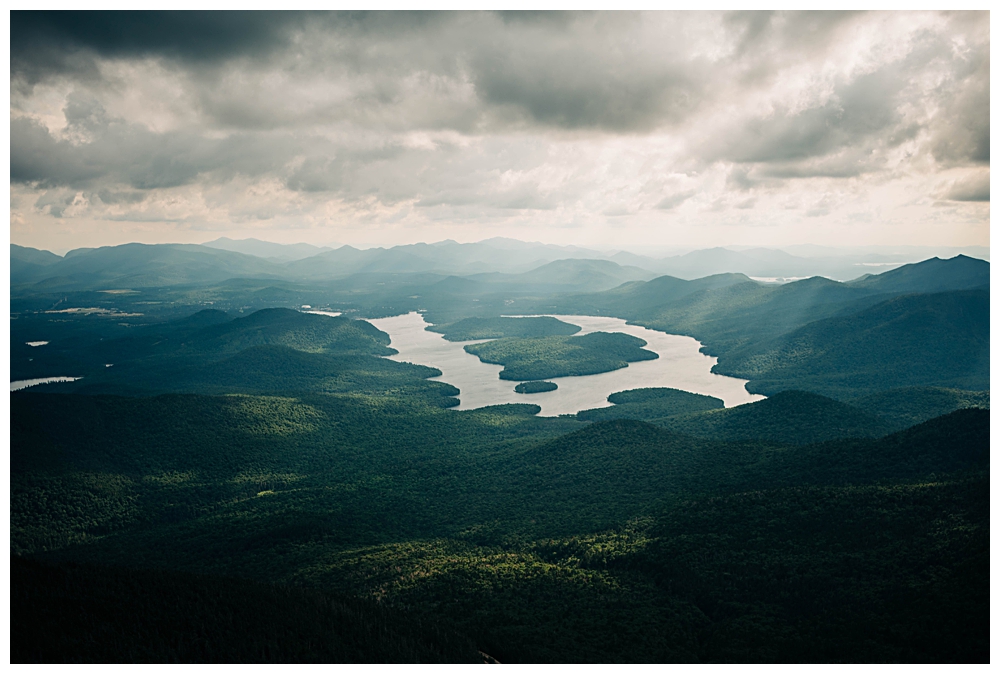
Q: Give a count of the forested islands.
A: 3